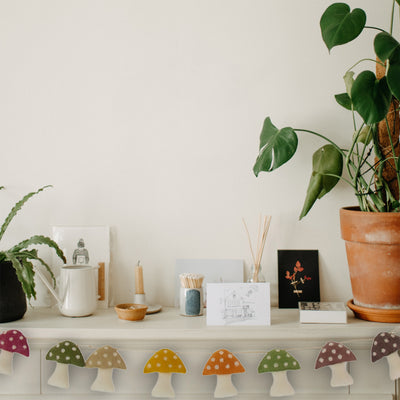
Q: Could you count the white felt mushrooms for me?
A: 0